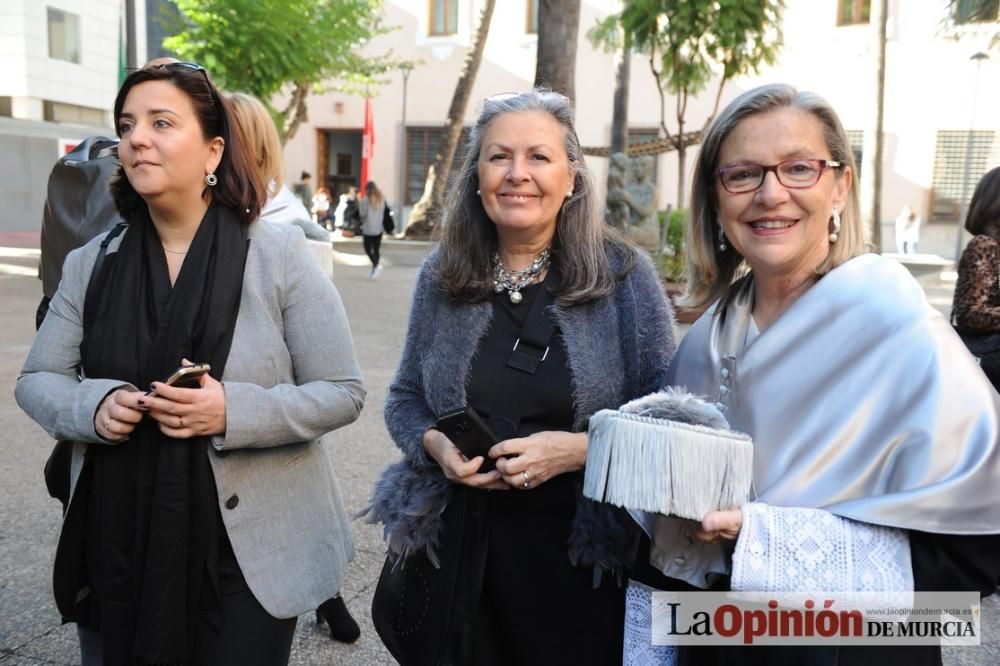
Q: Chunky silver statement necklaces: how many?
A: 1